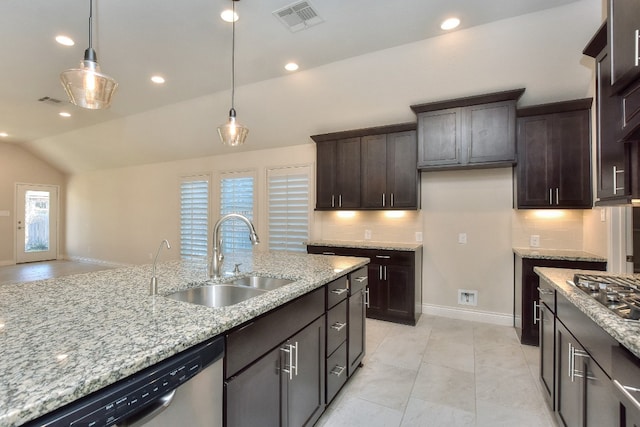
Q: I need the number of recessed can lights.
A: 7